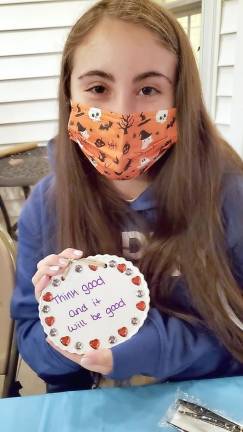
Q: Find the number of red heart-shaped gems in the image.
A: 9